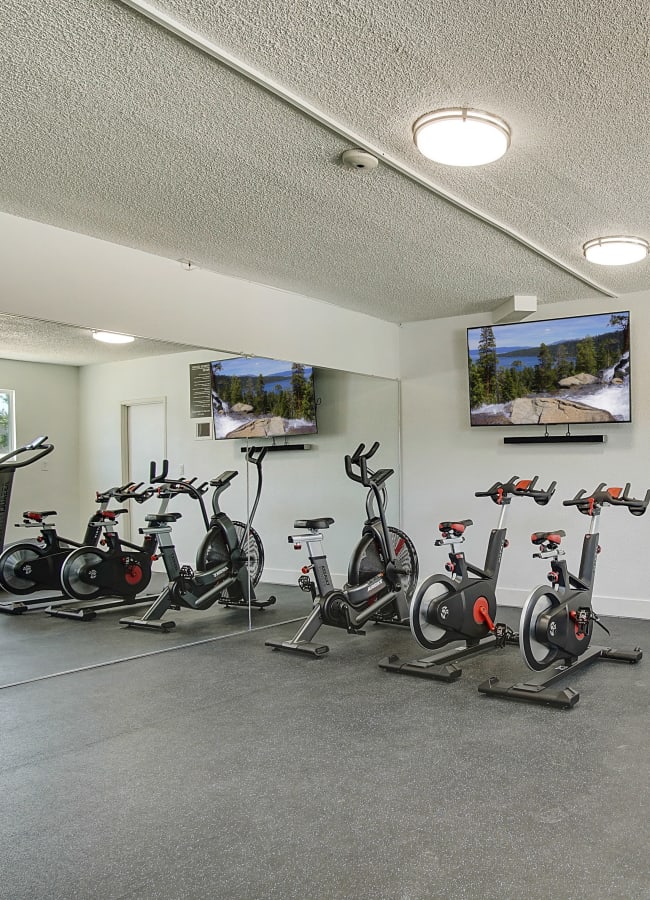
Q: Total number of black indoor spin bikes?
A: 2